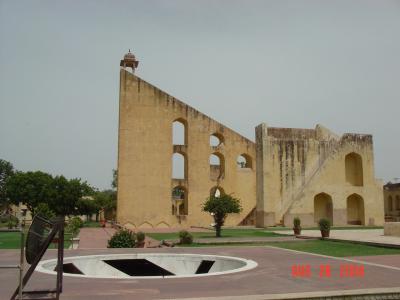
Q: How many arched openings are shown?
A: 10